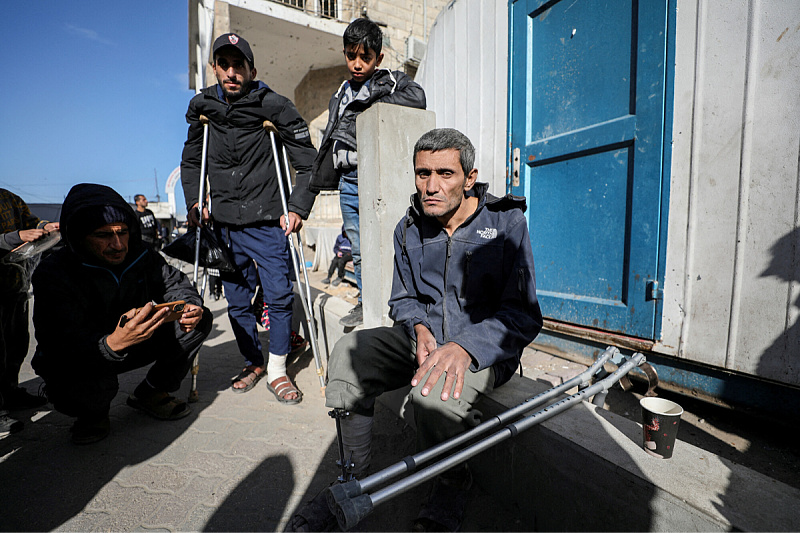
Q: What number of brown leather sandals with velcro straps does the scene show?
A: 2